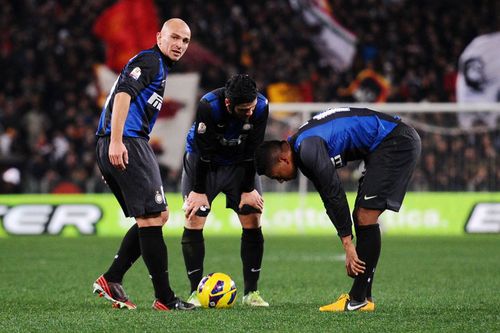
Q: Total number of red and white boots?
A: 2